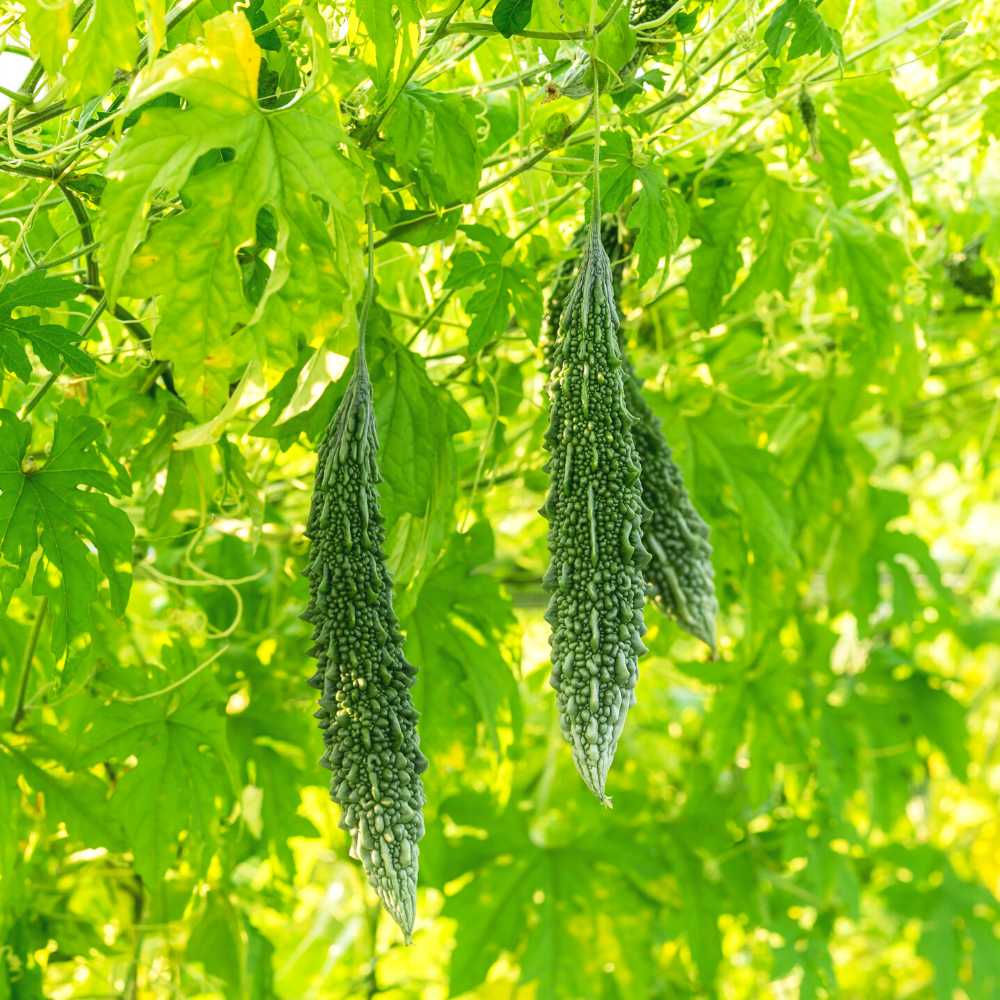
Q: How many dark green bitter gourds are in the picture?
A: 3